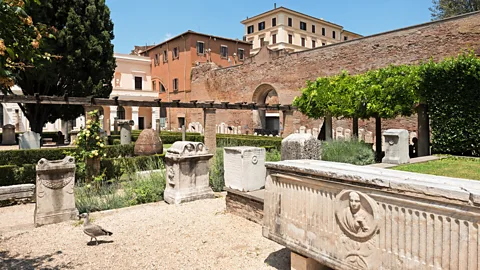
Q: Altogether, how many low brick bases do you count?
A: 1